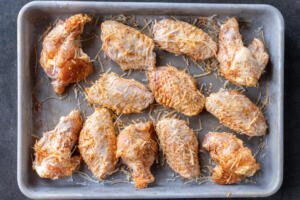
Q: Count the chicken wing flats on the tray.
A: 7